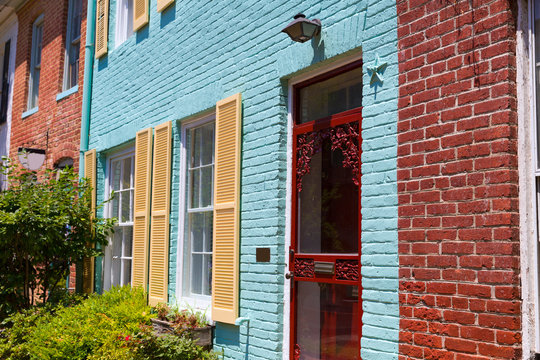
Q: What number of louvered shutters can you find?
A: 7